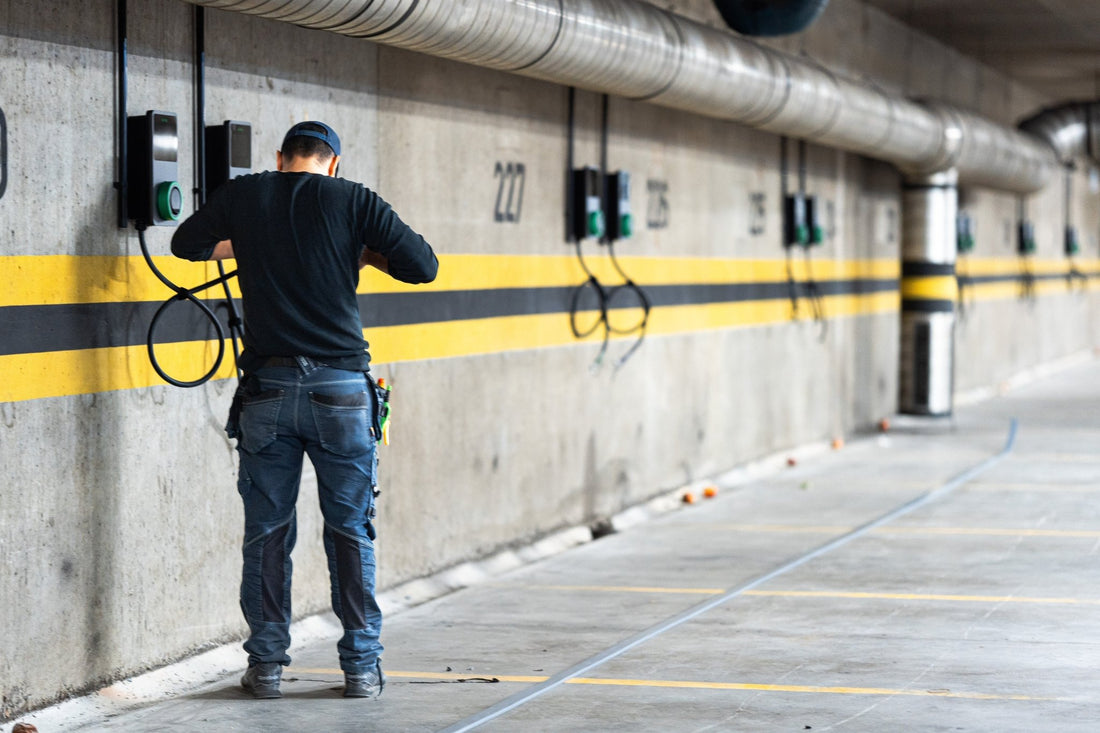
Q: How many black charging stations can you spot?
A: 9